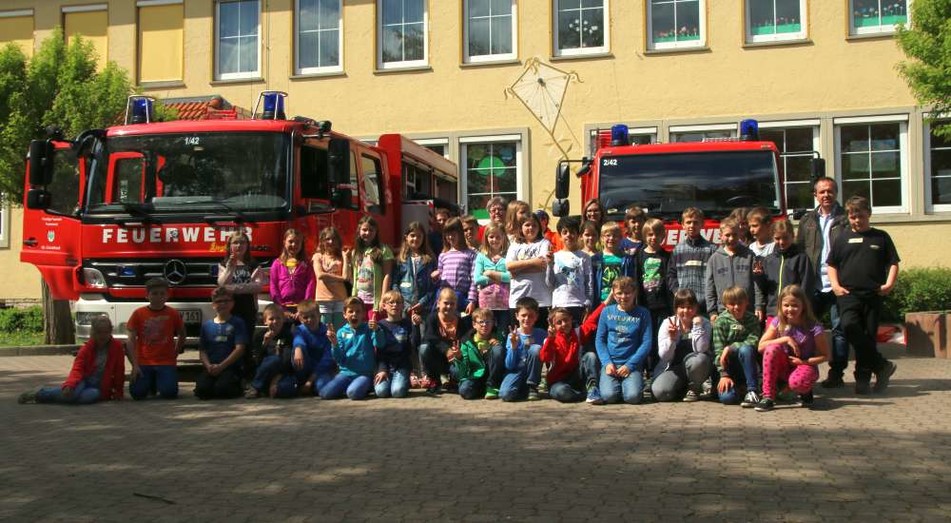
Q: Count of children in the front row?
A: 15